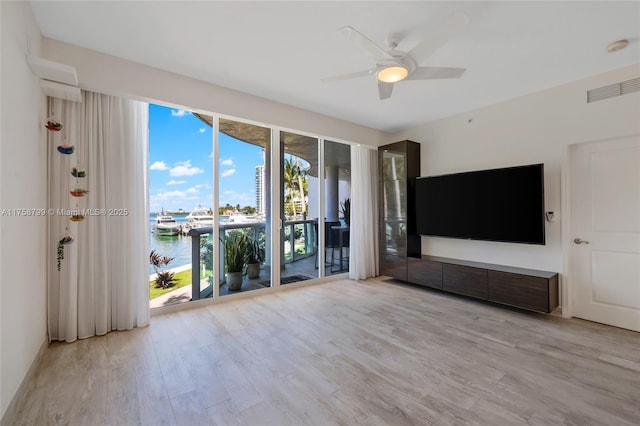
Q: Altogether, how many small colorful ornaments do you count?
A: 6